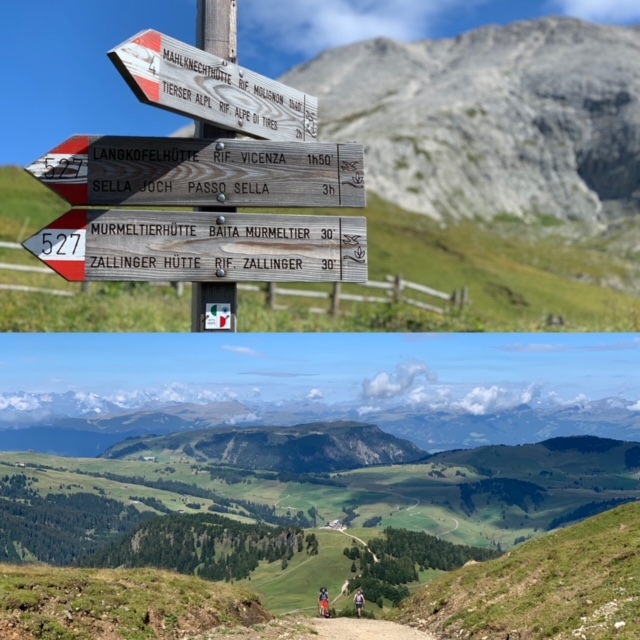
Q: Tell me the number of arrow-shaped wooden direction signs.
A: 3